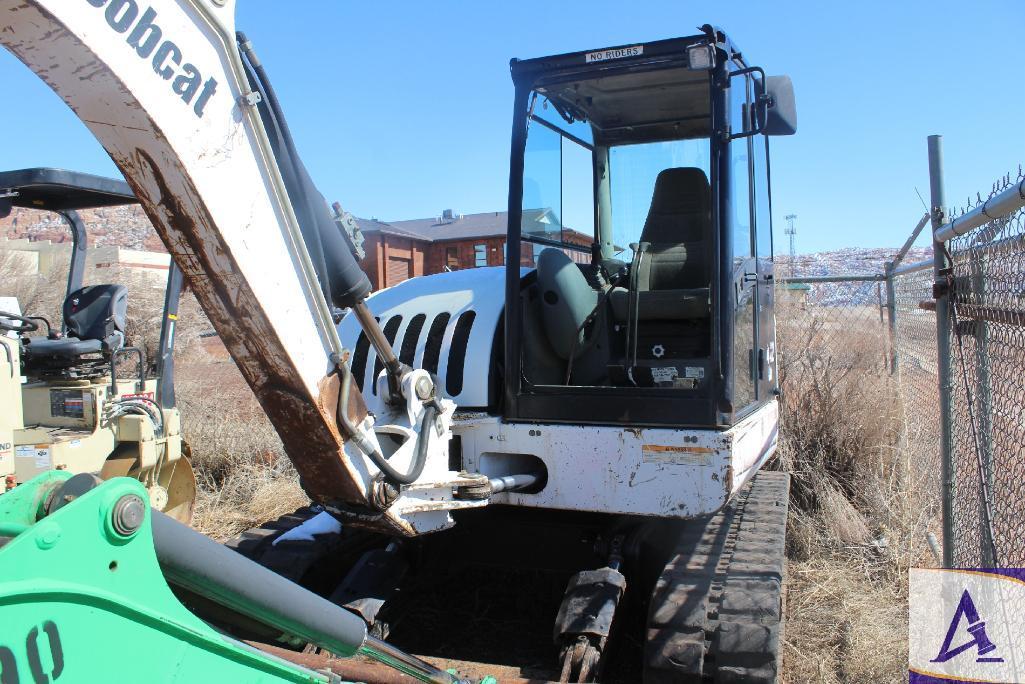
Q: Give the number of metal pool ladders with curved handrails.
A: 0